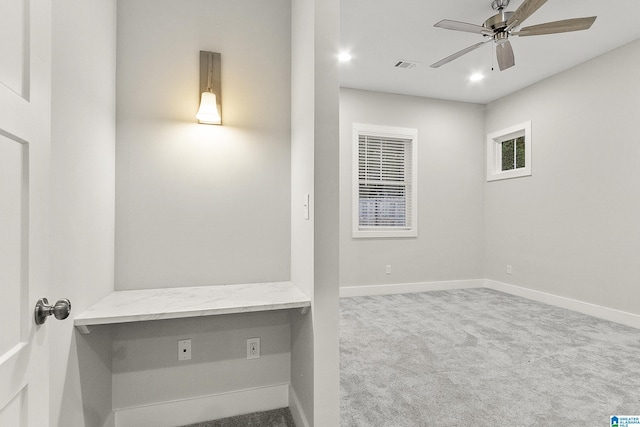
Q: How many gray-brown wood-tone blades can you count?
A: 5